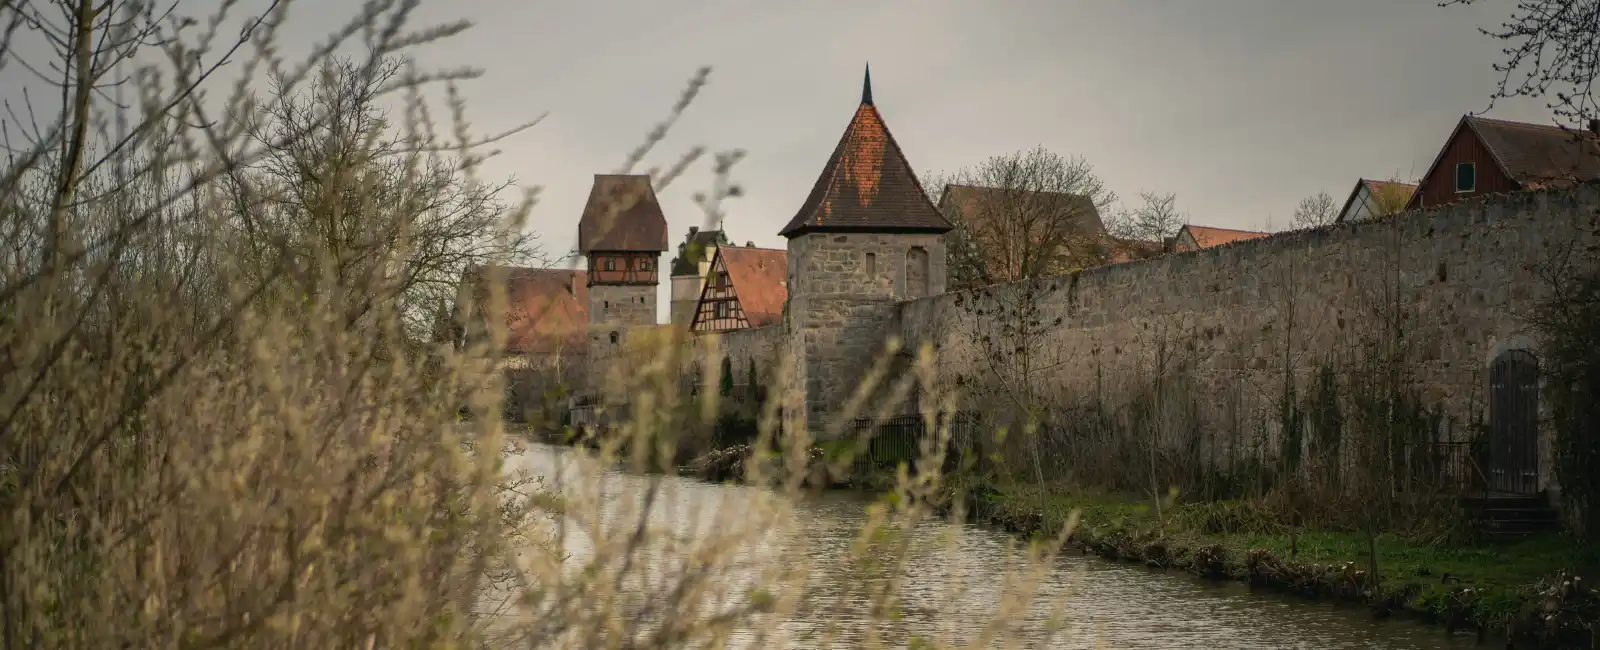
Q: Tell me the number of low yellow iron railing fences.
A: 0